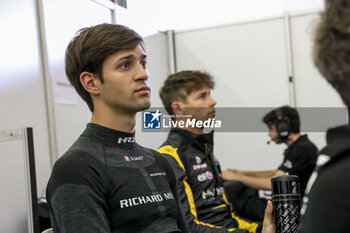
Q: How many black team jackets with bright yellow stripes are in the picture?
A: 1